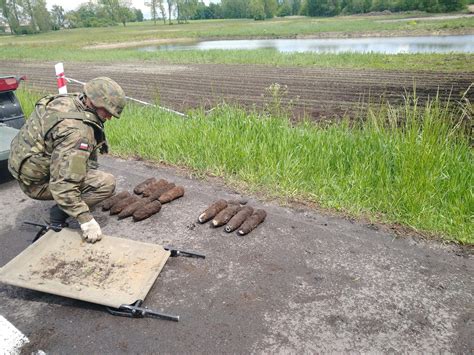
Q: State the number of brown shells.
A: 12